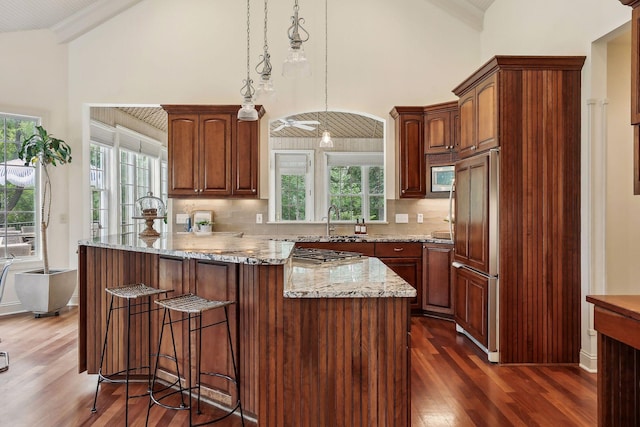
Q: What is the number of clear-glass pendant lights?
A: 4